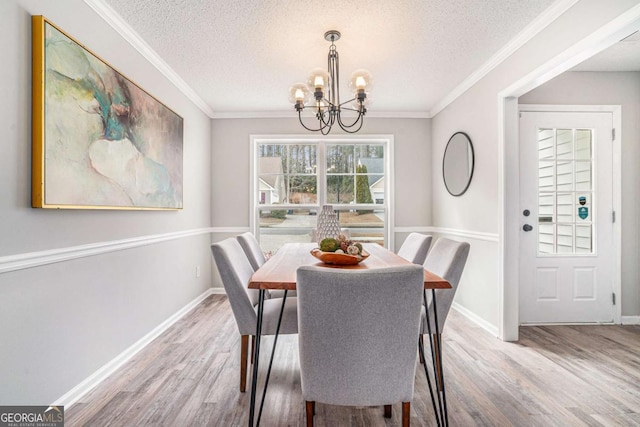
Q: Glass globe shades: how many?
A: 5